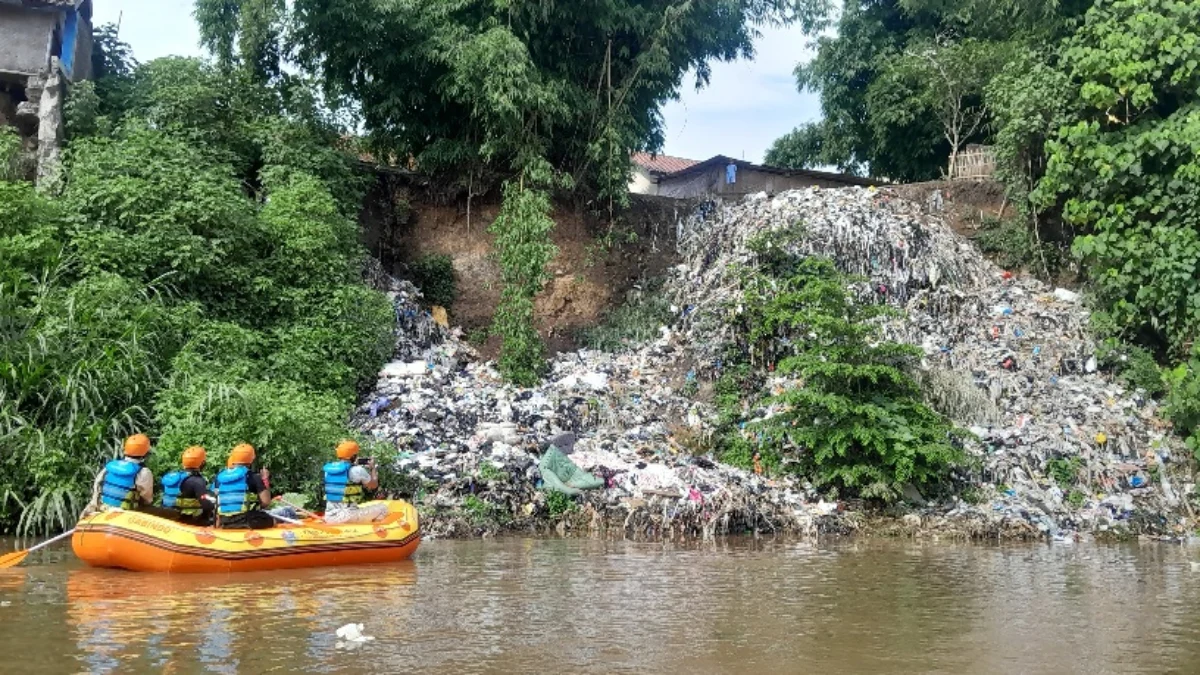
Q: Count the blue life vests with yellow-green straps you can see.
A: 4